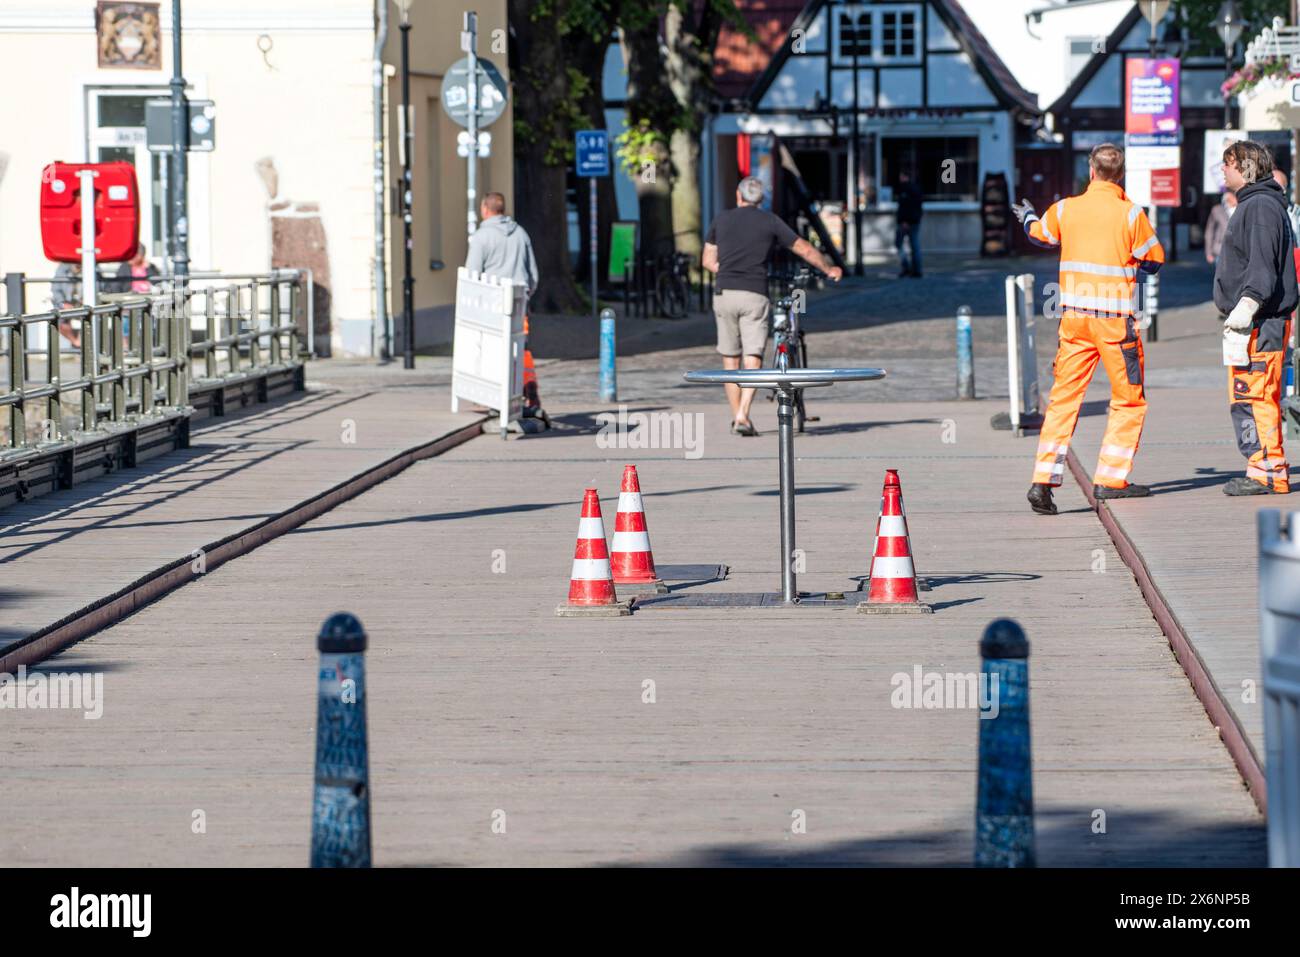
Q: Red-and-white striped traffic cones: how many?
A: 4